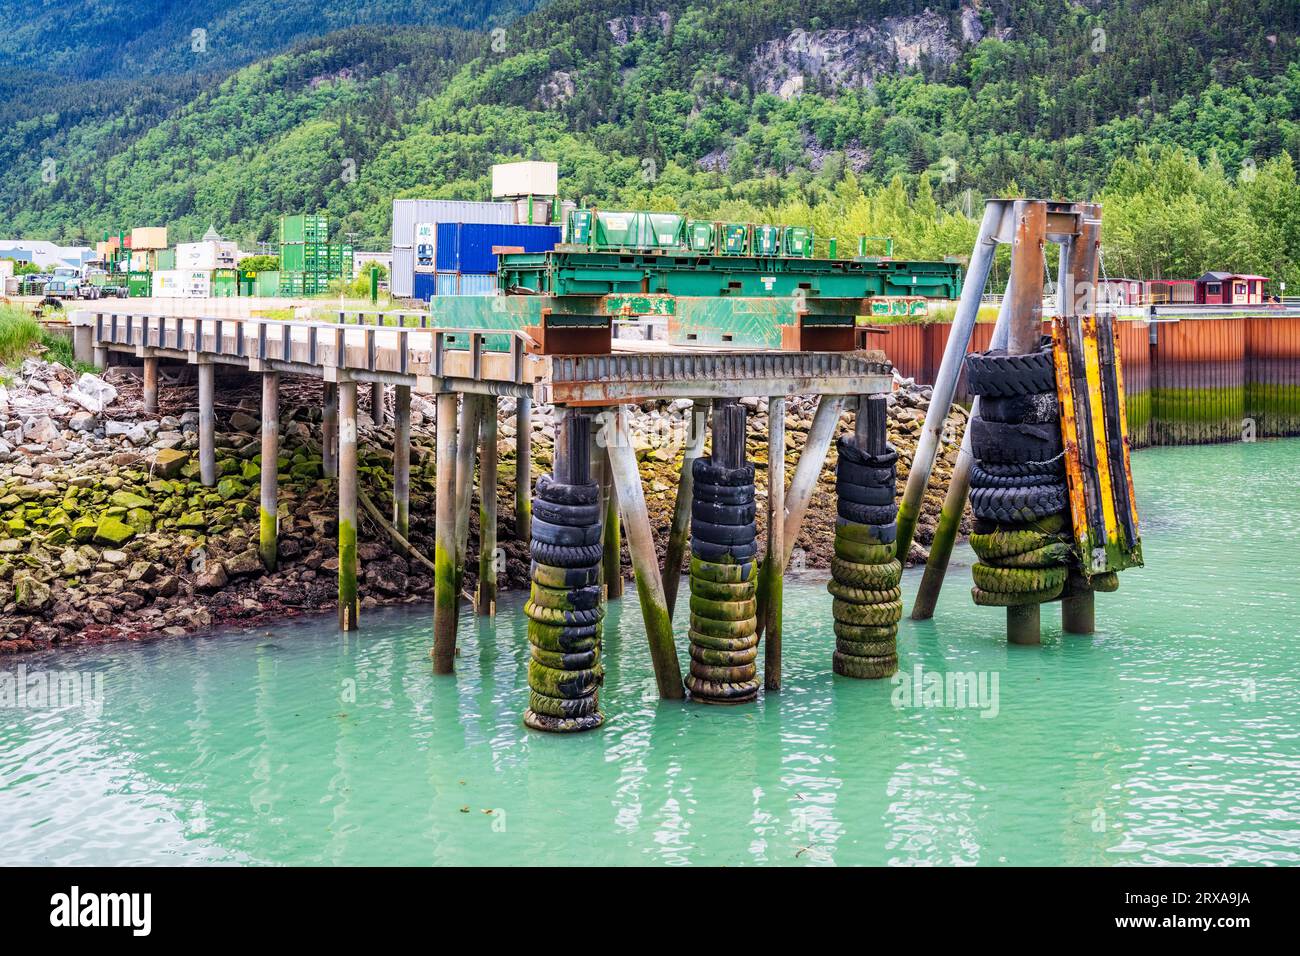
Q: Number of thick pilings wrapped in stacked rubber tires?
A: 4